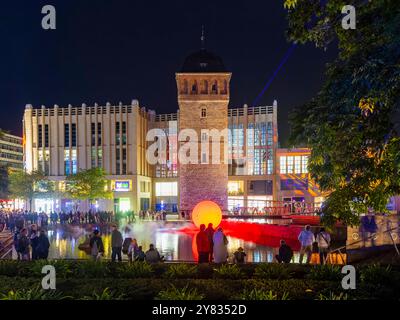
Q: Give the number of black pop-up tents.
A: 0